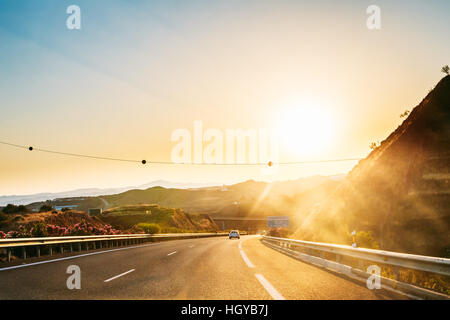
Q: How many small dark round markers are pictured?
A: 3